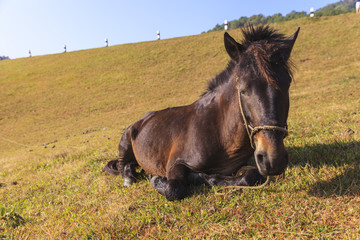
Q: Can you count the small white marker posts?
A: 6